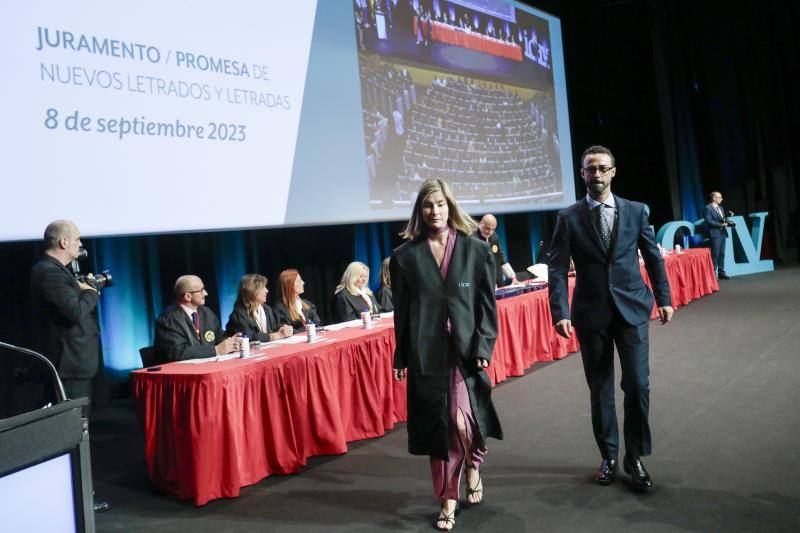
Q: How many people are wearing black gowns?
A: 7